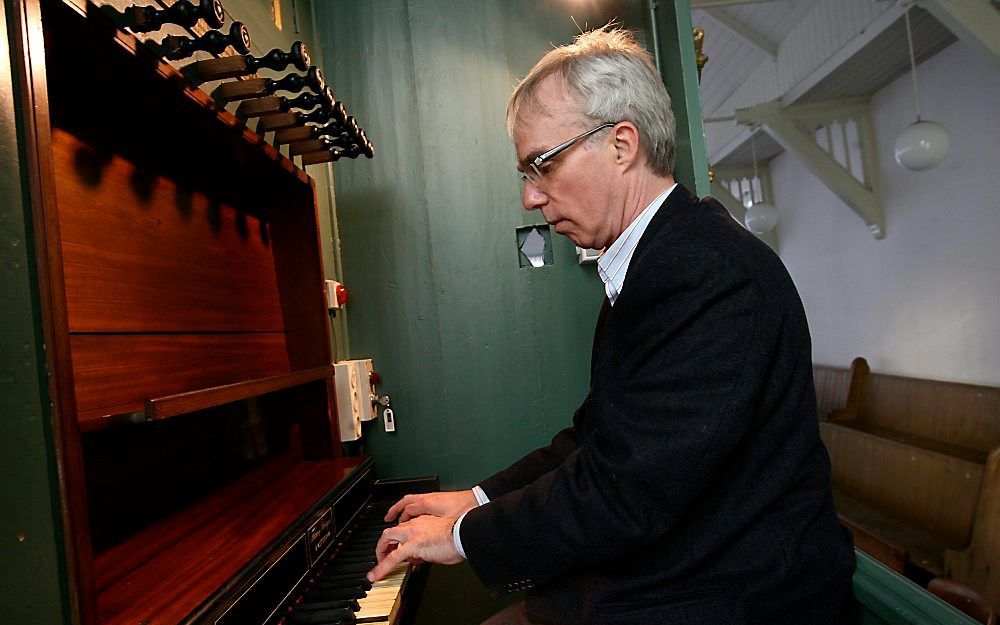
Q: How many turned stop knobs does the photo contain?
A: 9